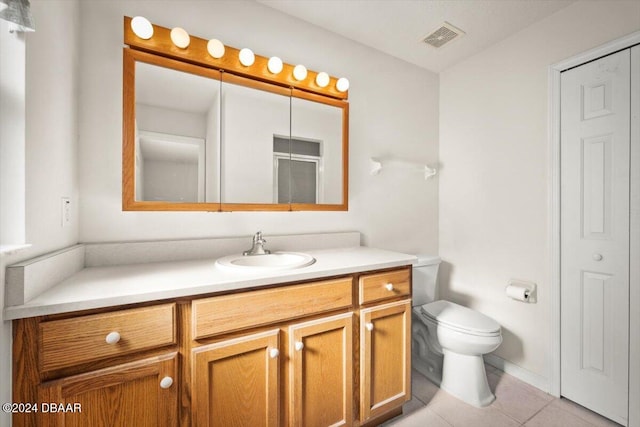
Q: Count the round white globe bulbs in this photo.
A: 8